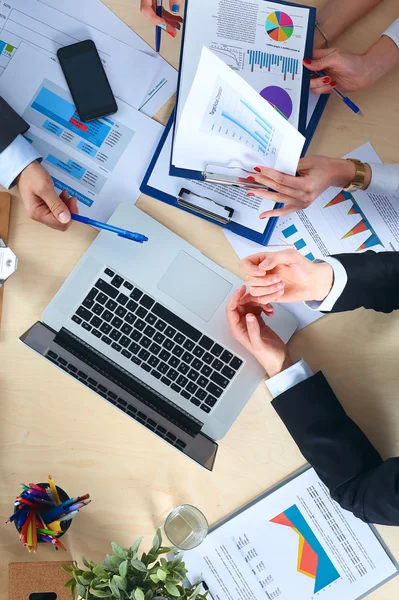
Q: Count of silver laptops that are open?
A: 1